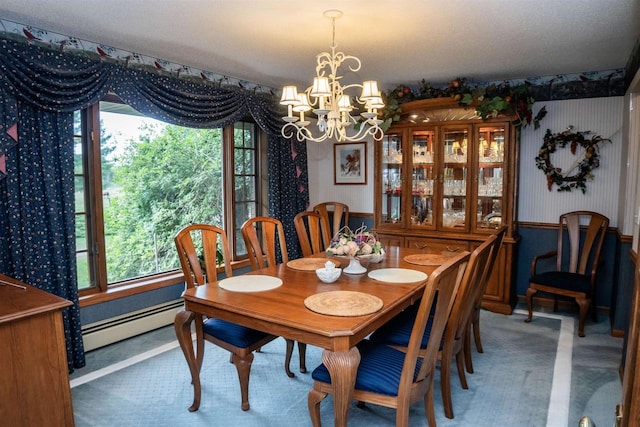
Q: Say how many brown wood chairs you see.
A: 8